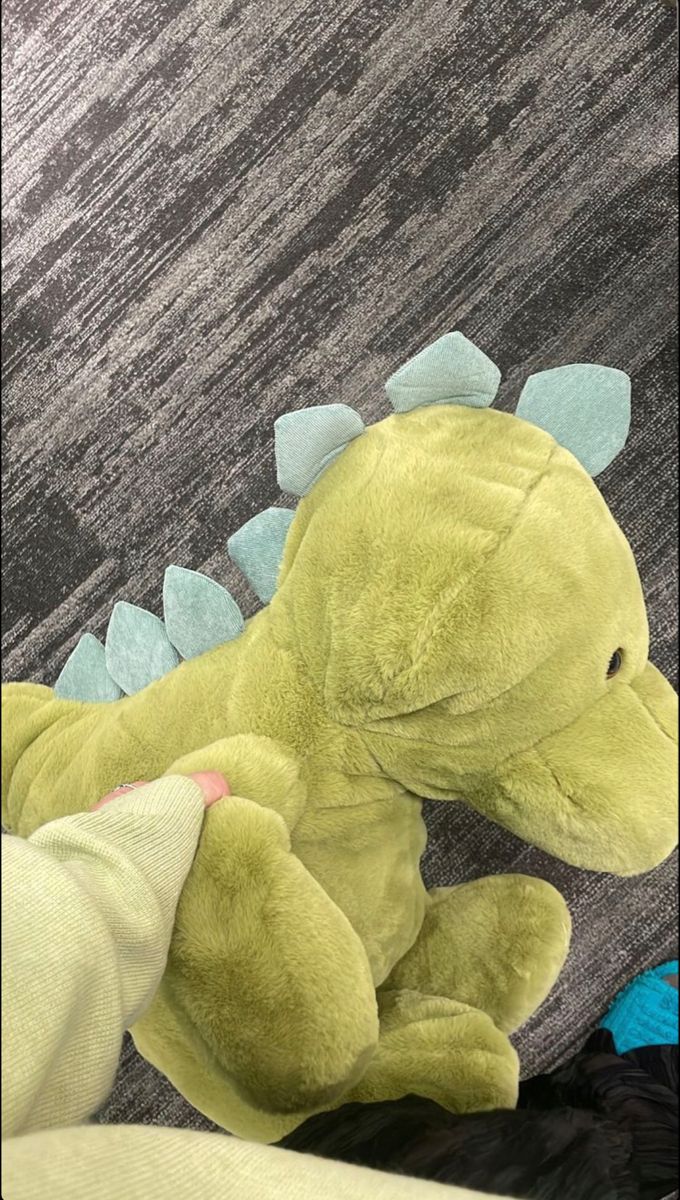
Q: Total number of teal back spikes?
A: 7